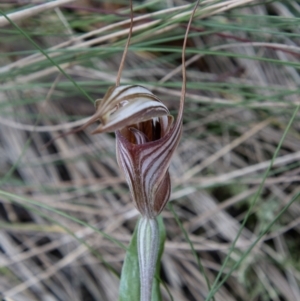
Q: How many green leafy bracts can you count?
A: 1